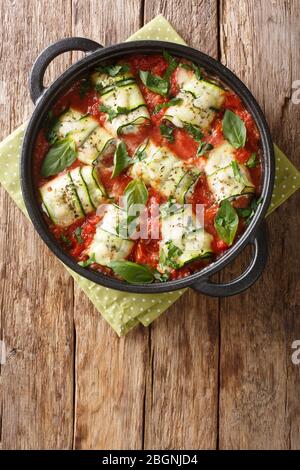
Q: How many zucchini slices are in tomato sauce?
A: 8